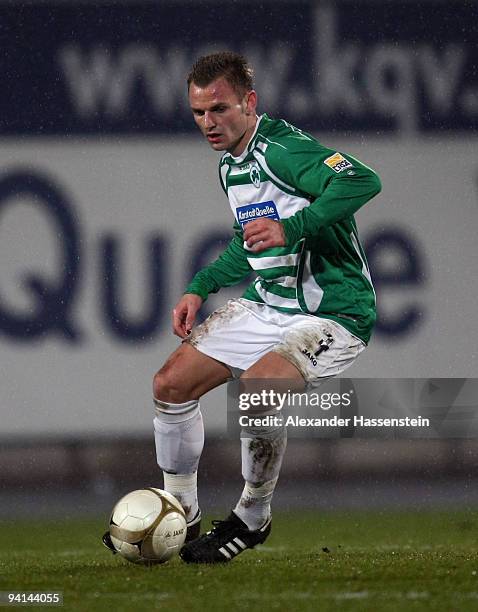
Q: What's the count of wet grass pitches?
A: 1